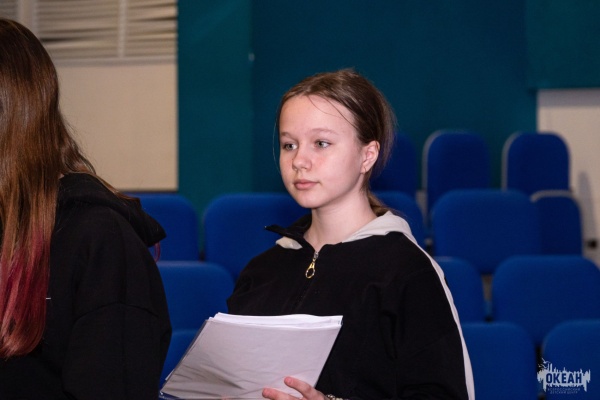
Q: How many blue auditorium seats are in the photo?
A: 14